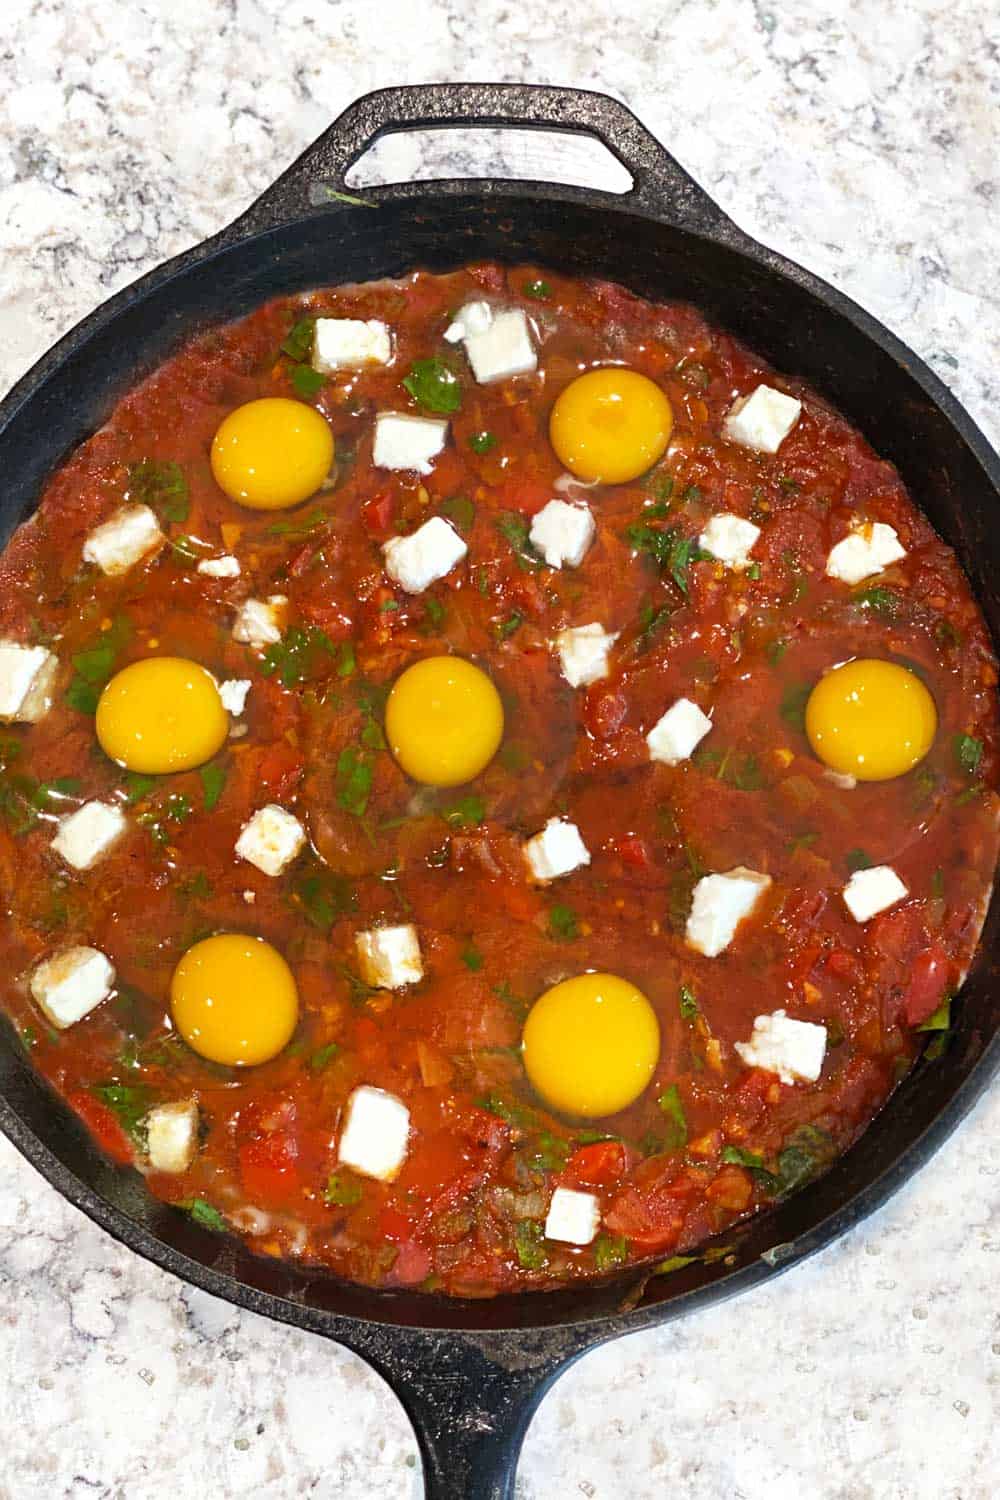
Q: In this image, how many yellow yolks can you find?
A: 7